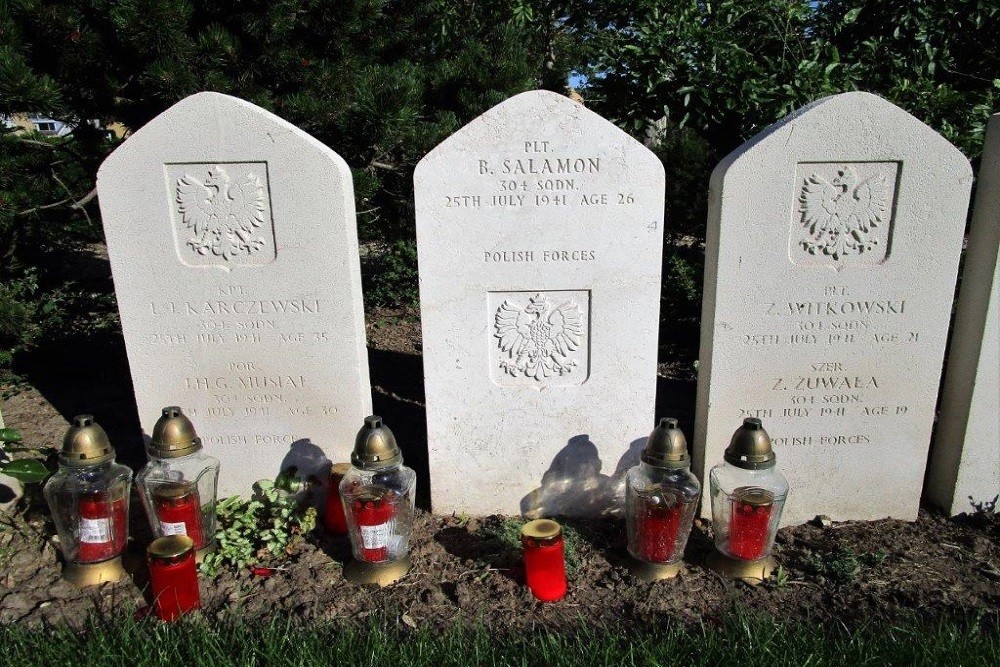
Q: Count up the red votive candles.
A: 8